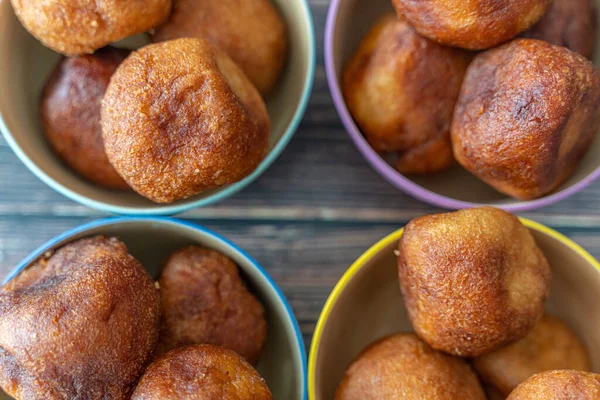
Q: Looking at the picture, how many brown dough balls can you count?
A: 15